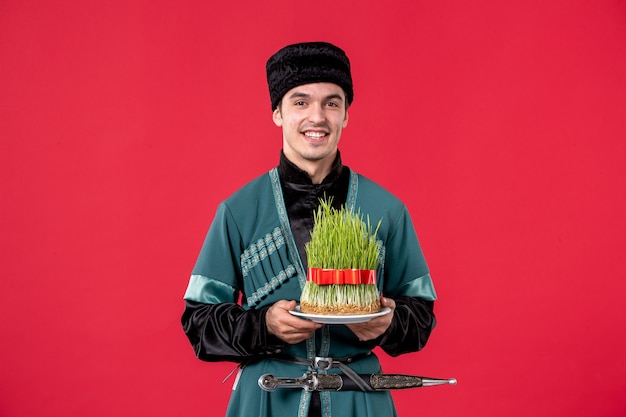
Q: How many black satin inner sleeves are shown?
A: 2